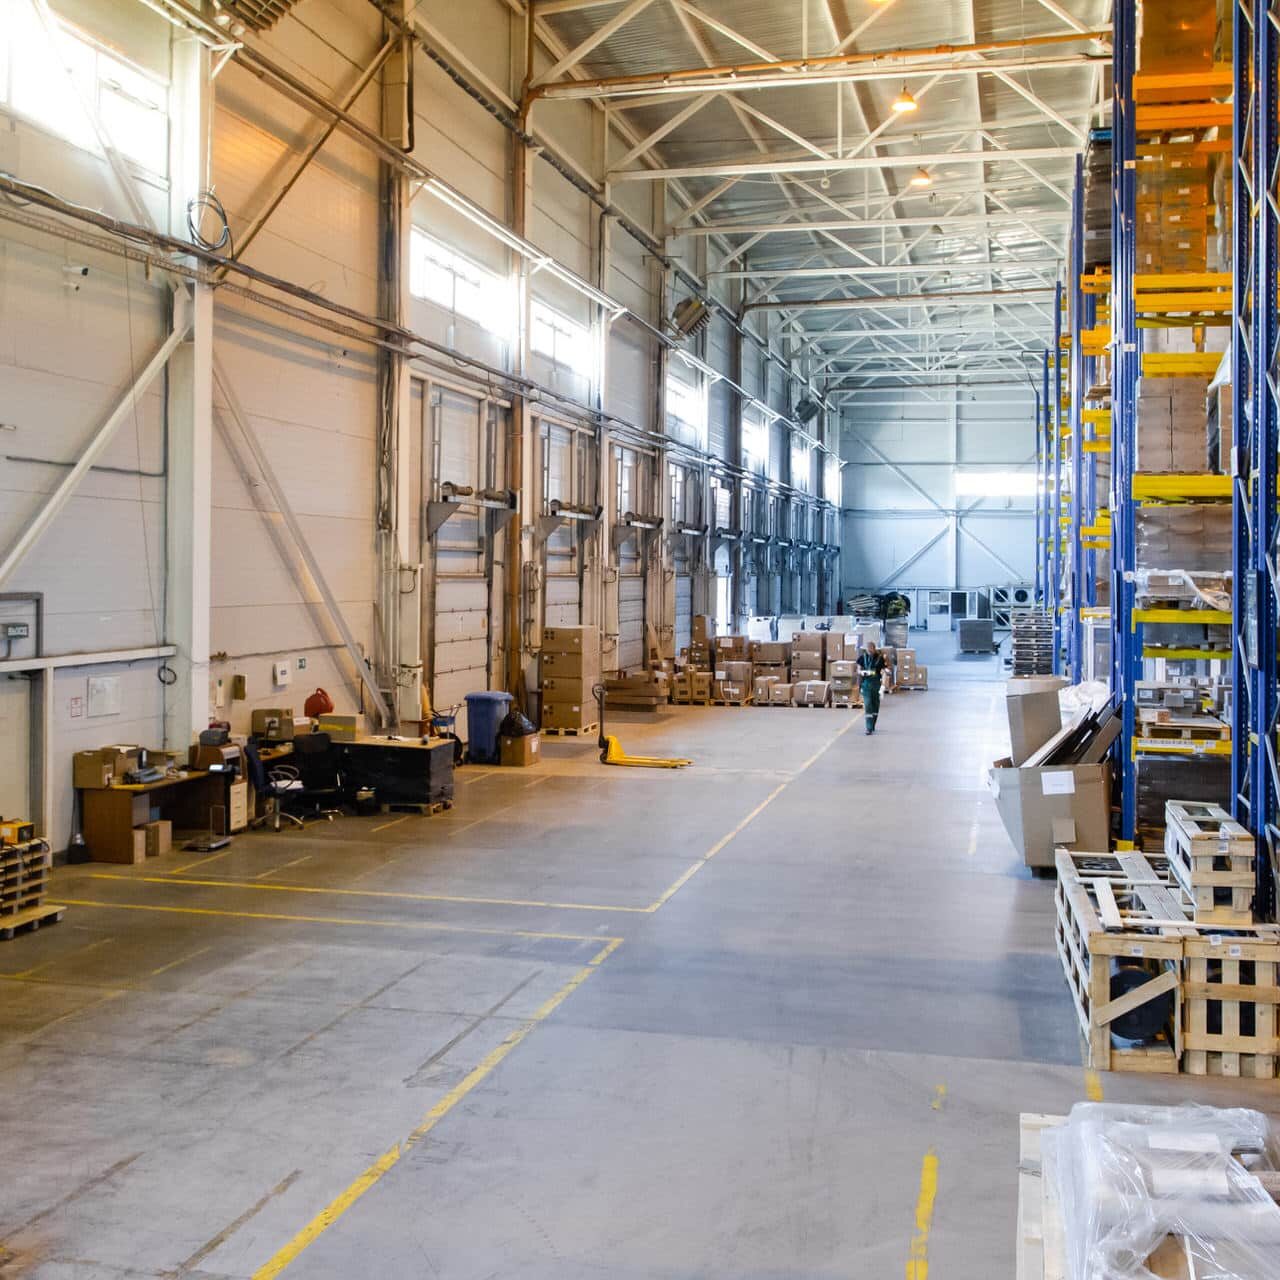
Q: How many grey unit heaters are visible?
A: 3